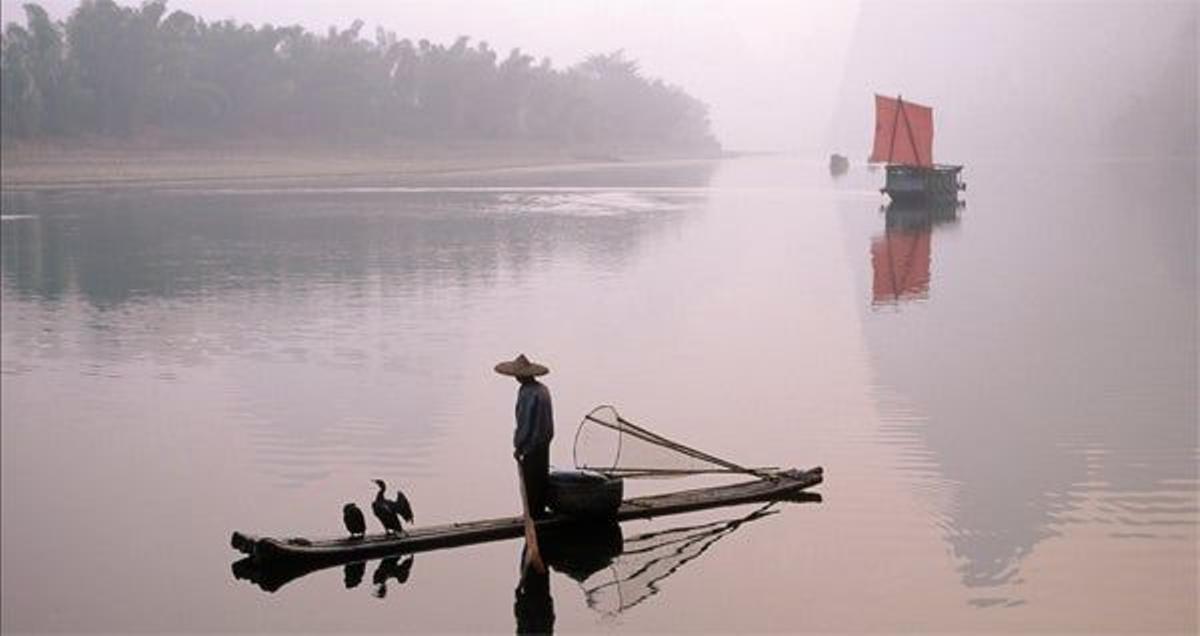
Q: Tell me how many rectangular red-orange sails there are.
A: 1